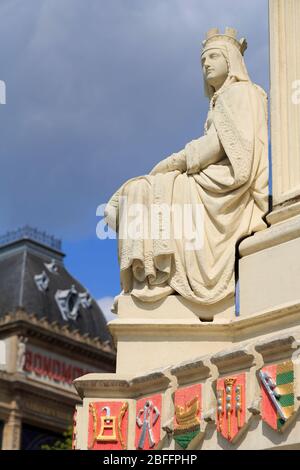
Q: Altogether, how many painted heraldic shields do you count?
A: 5